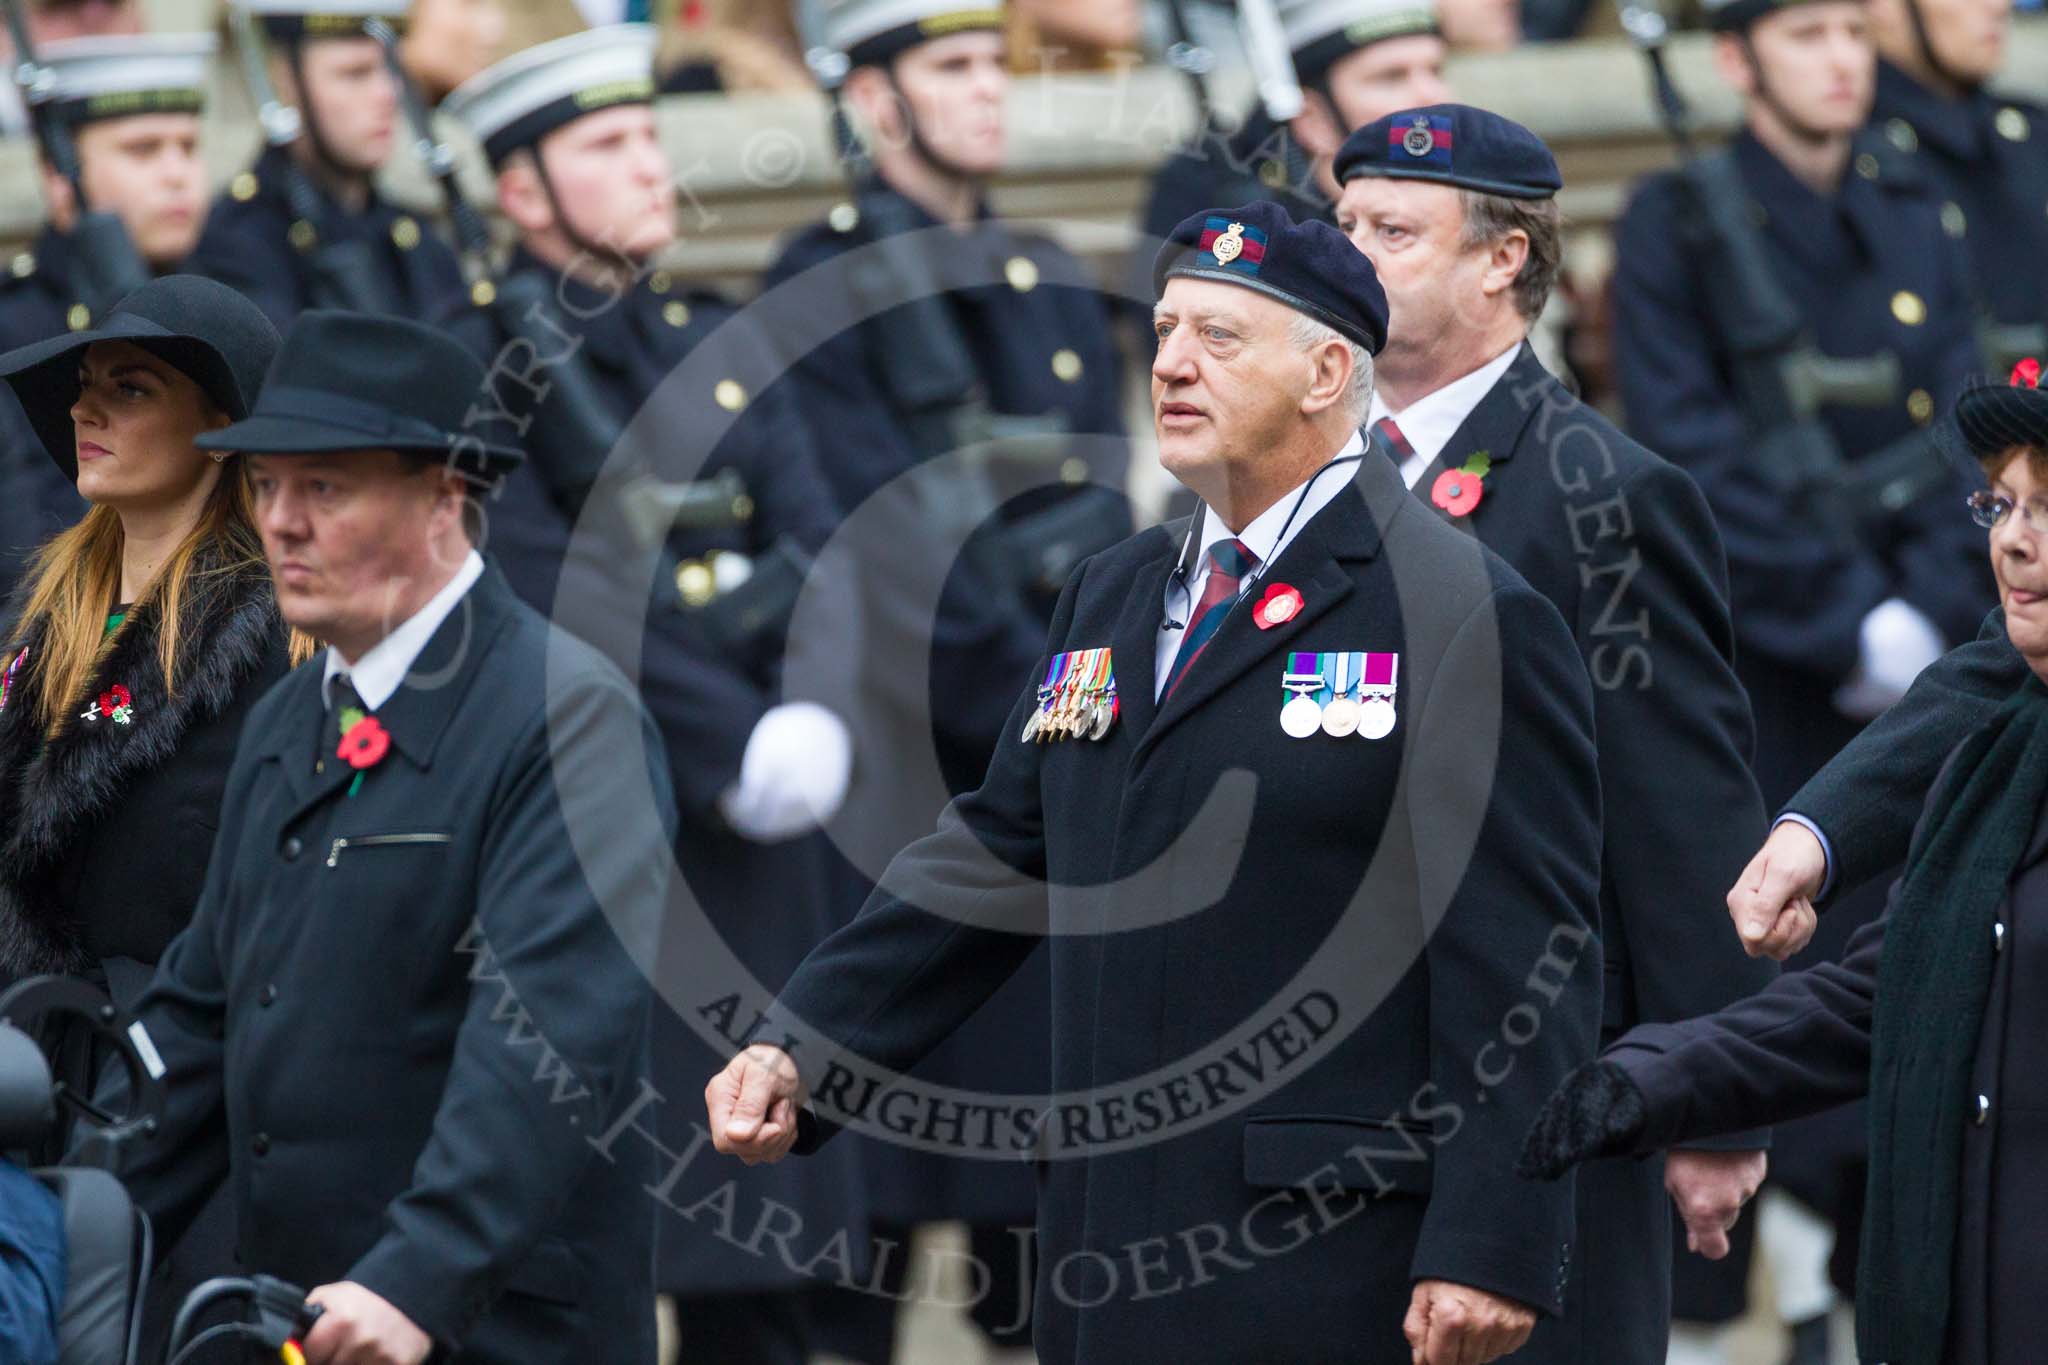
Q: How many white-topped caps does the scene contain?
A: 5